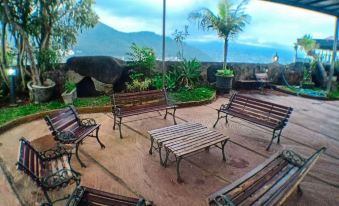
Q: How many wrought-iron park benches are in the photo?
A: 6